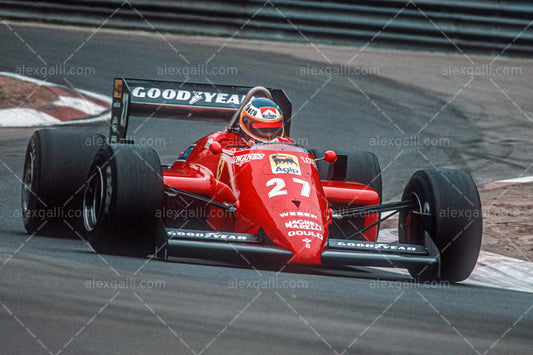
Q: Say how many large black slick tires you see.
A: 4